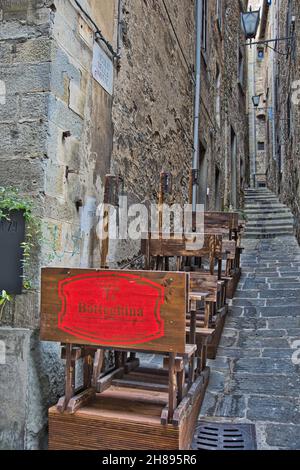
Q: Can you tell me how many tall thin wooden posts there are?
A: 3